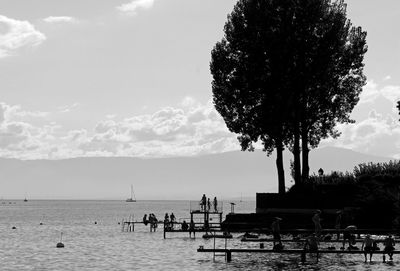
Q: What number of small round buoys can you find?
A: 5